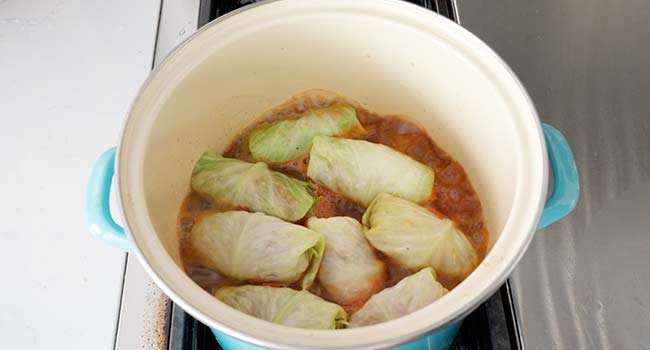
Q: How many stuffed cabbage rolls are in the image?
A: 8